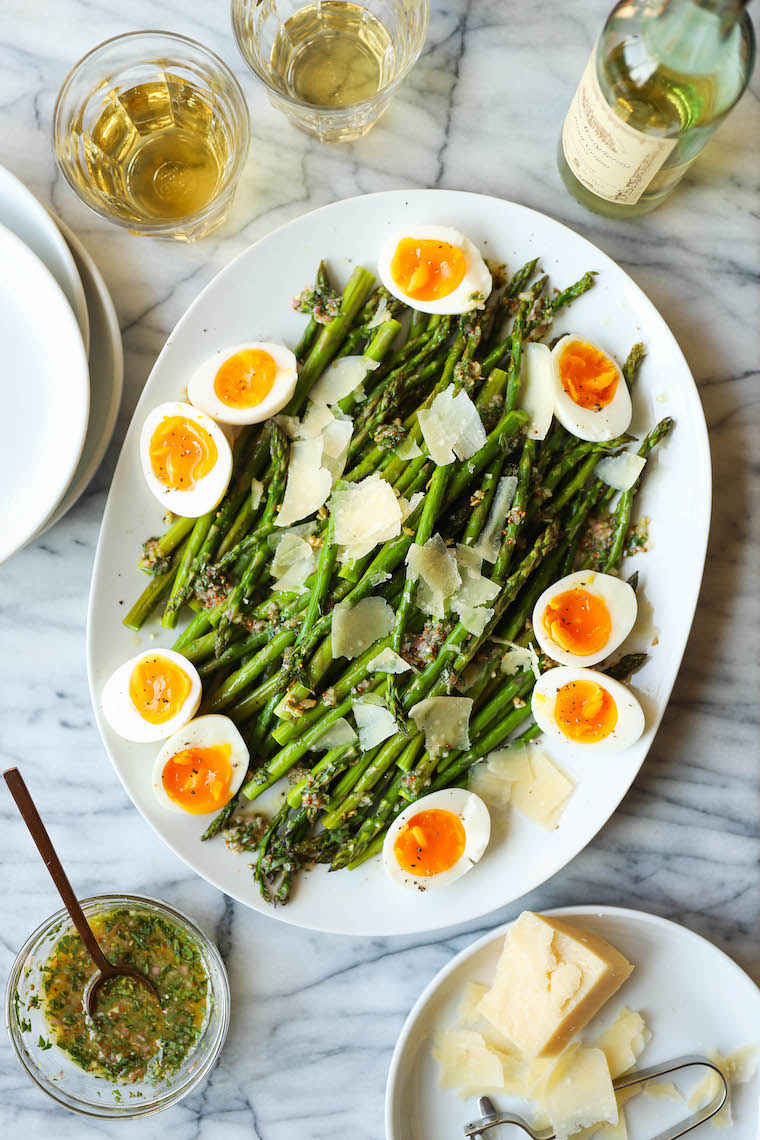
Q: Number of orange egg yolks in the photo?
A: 9